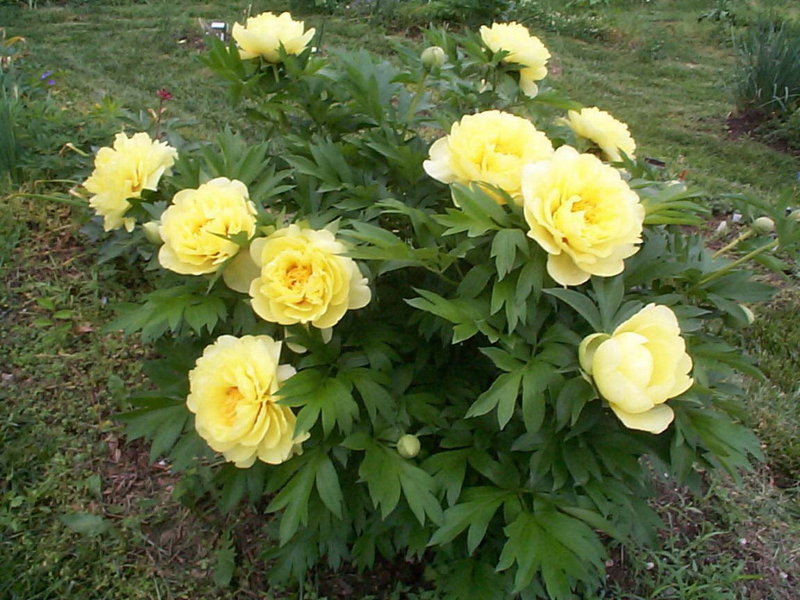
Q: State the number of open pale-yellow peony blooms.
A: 10